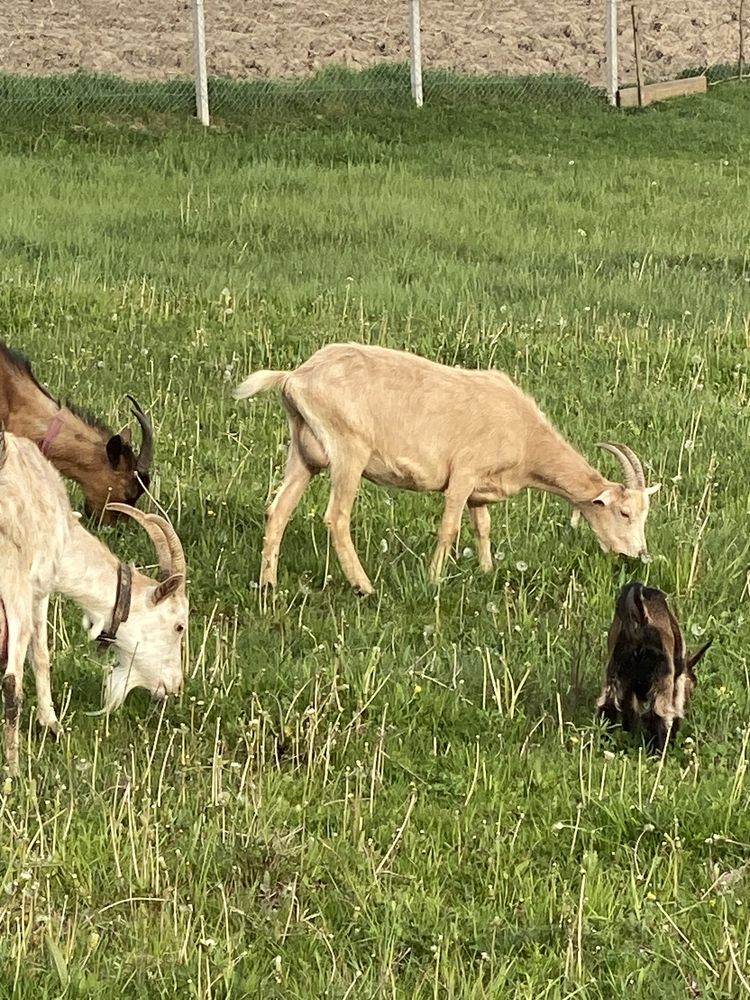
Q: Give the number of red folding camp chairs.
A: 0